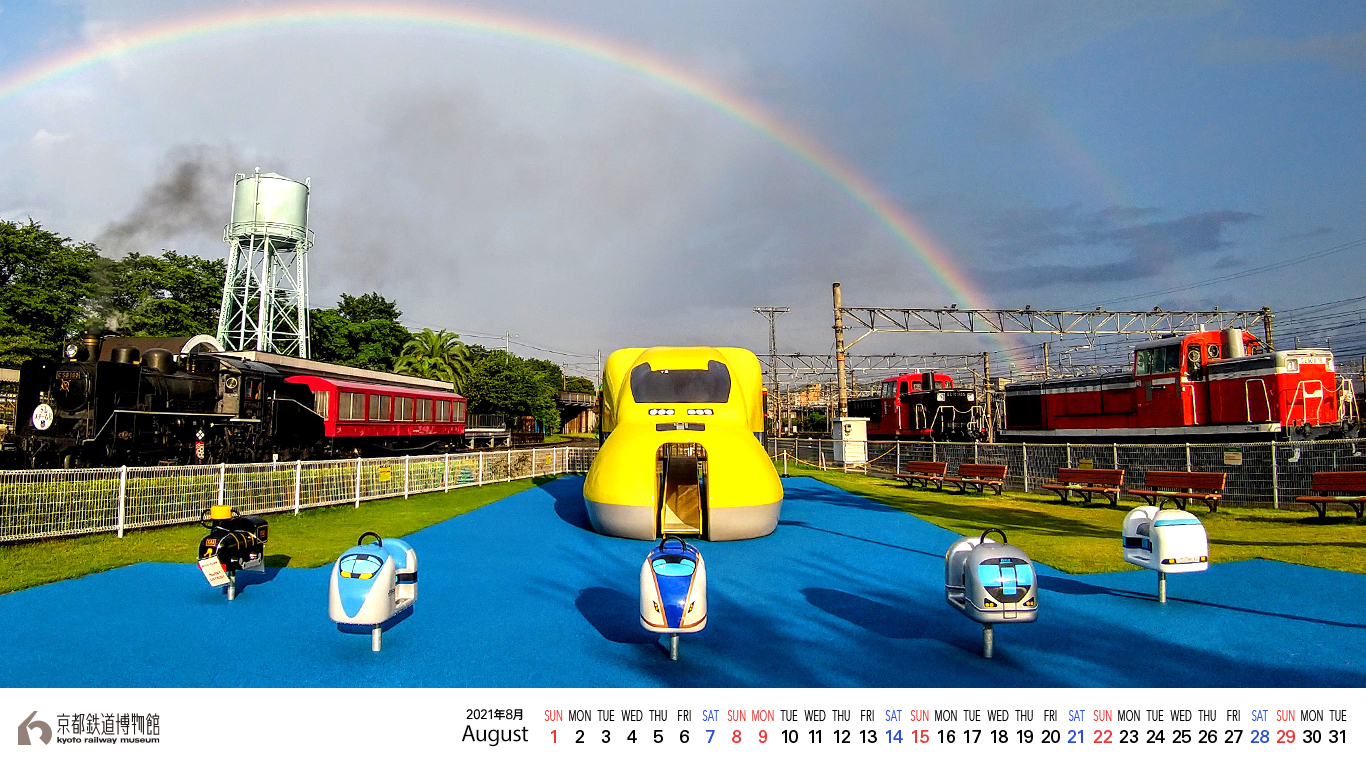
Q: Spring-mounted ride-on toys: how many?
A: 5